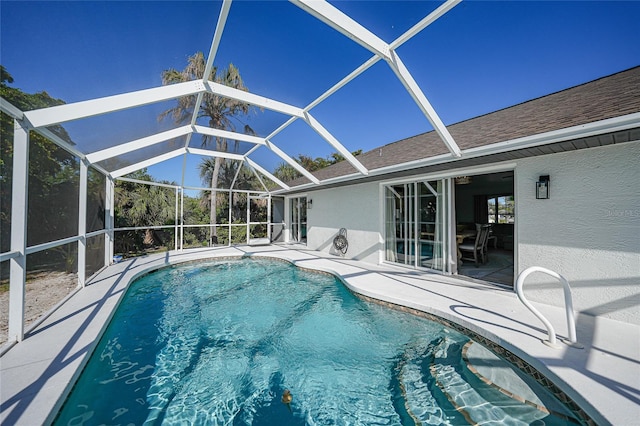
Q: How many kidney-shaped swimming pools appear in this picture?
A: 1